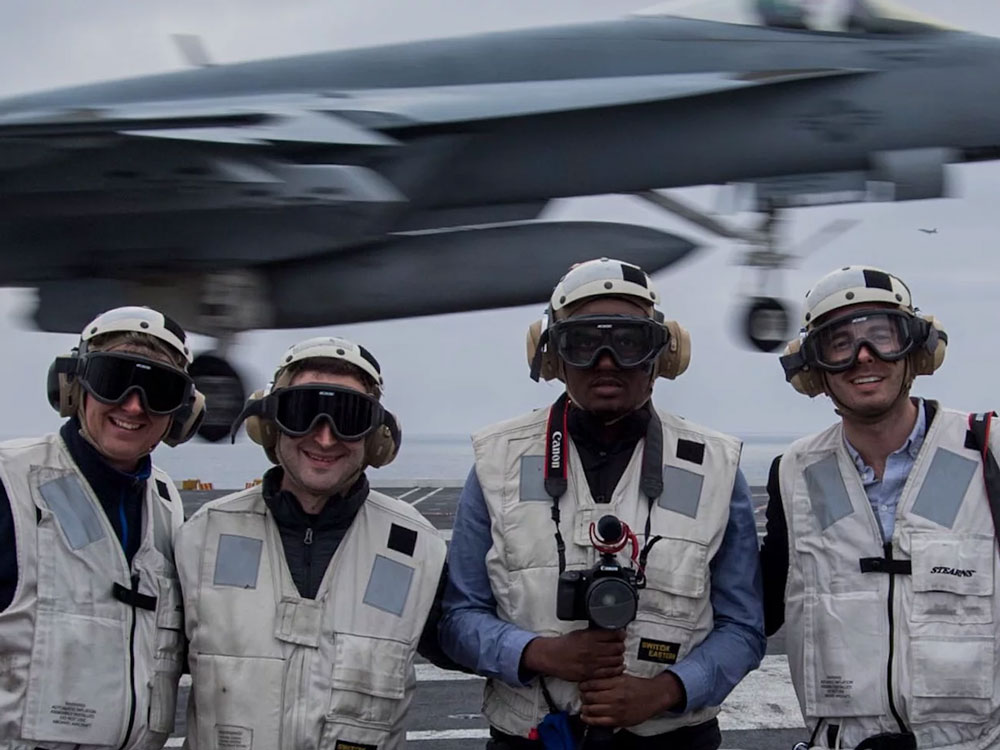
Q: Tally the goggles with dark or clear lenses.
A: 4